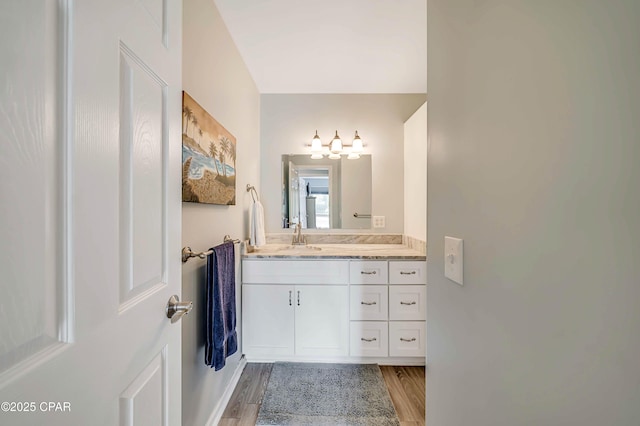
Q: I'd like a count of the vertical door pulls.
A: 2